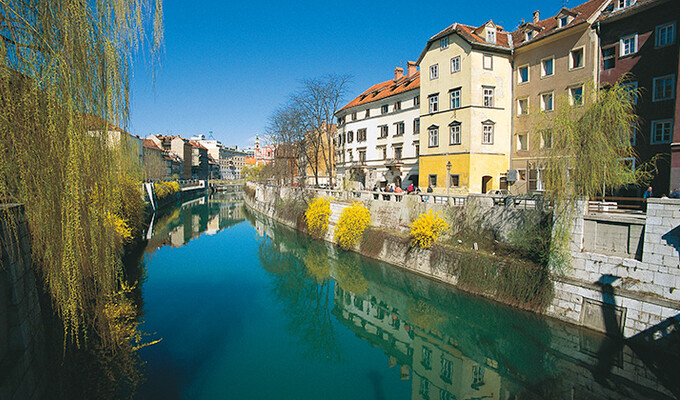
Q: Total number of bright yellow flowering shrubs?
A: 3